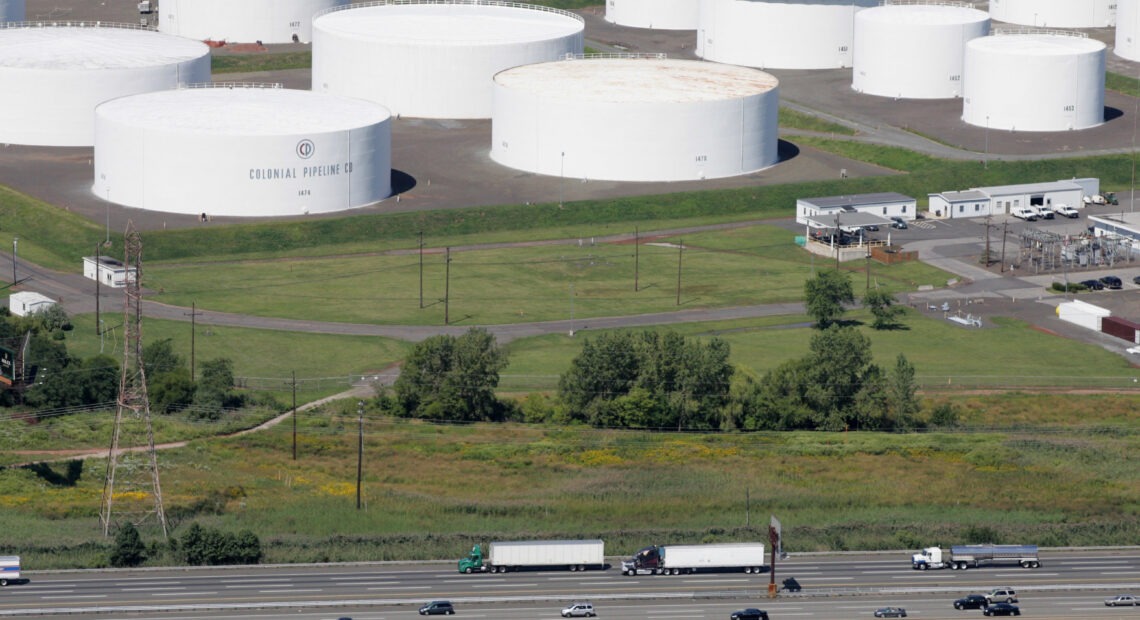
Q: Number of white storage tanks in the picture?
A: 12